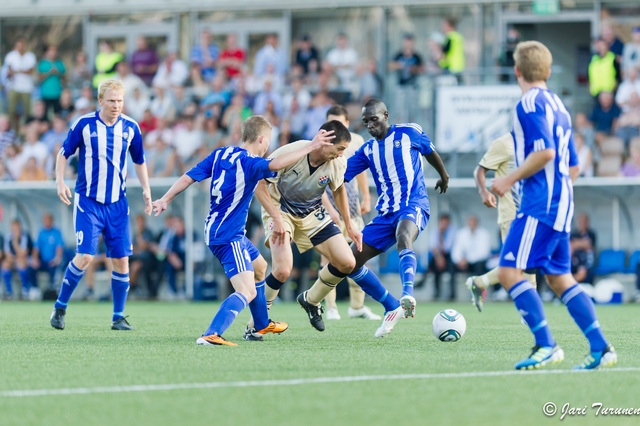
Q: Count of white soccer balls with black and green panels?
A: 1